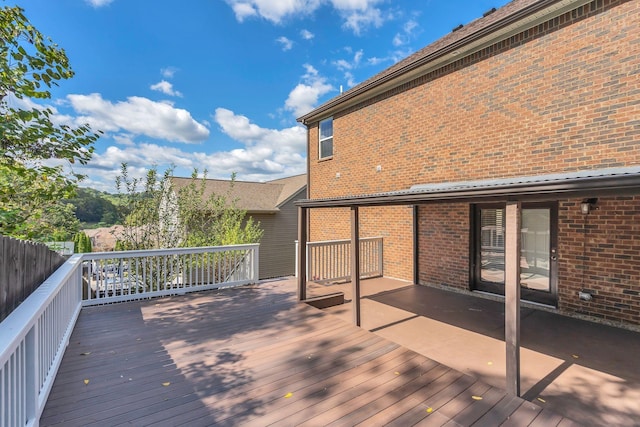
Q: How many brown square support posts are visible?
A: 3